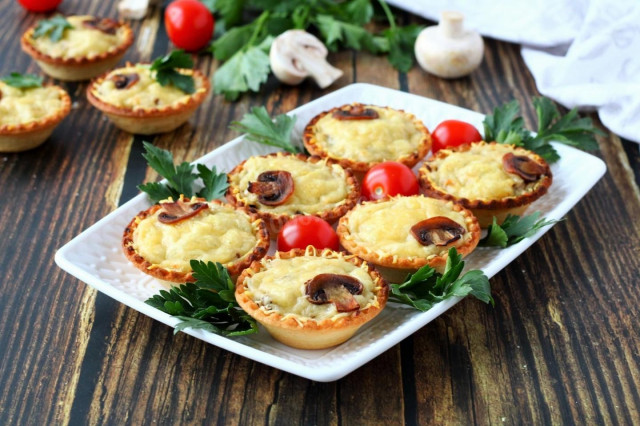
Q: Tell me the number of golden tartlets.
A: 9